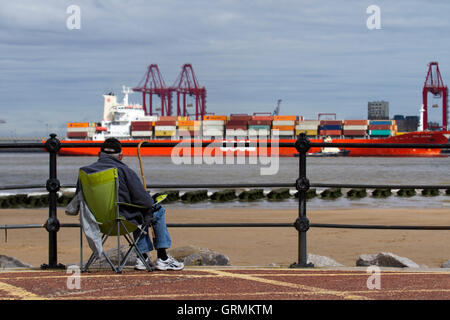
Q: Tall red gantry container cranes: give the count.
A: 3